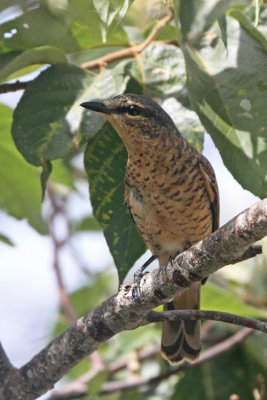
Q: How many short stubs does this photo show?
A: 1